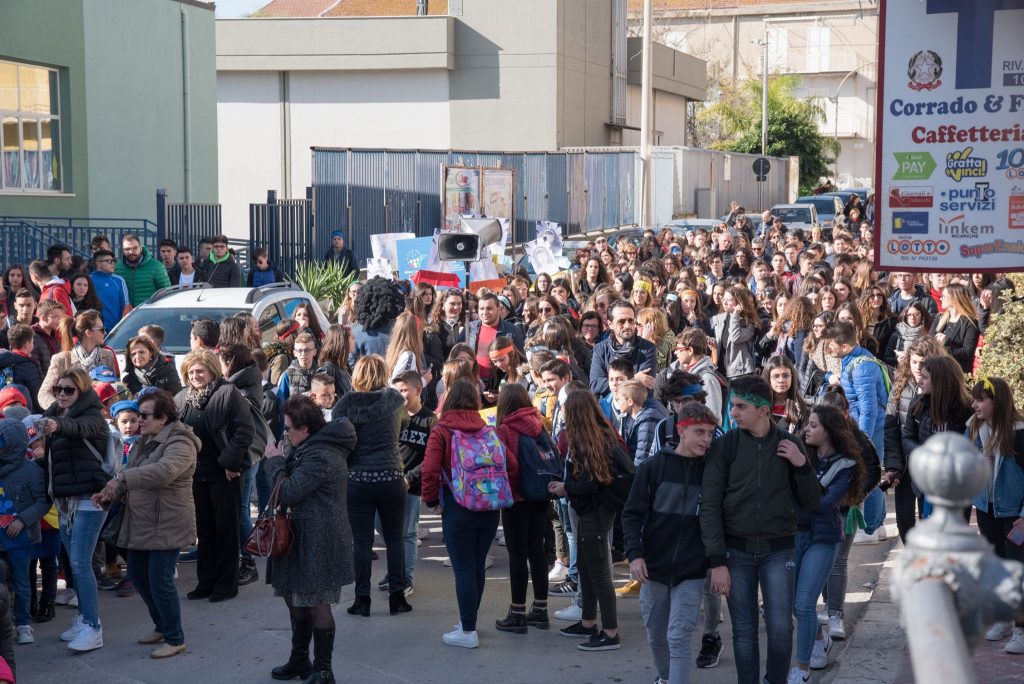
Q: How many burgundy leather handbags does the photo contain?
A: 1